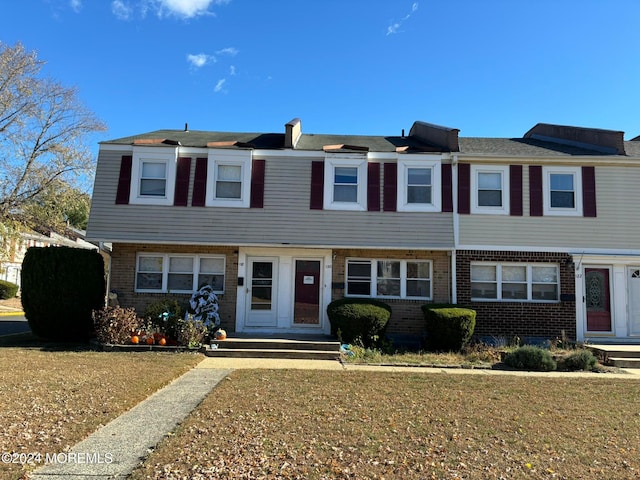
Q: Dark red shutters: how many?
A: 12